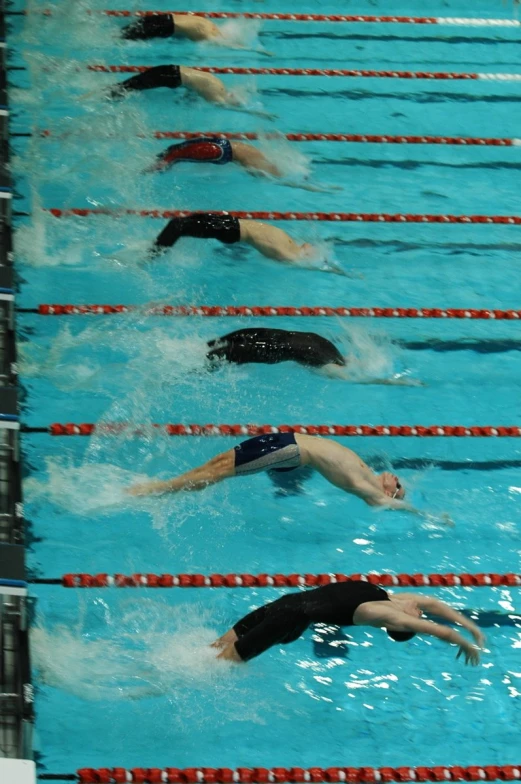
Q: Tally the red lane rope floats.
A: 8